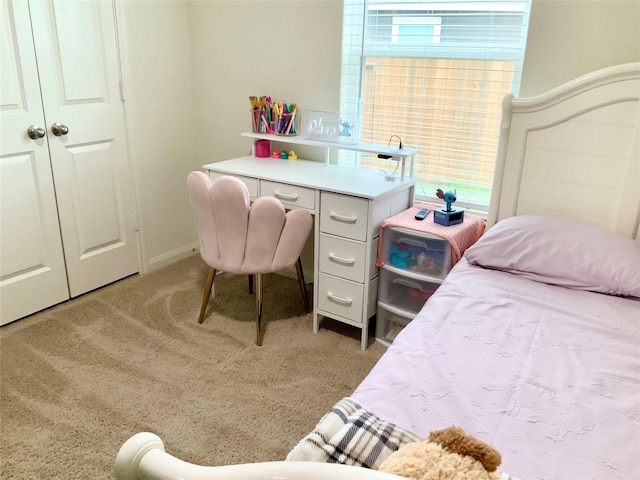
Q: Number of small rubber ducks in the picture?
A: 3